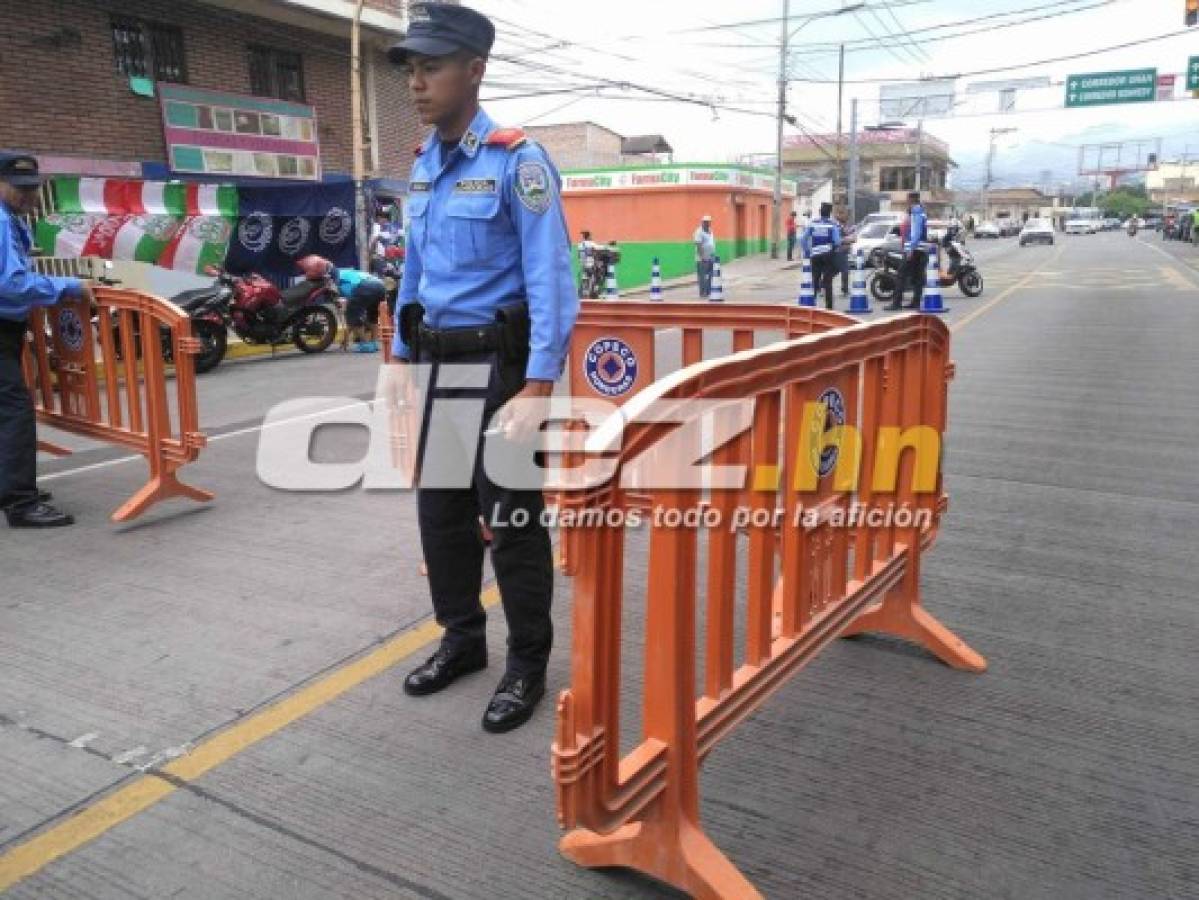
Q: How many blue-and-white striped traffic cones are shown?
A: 6